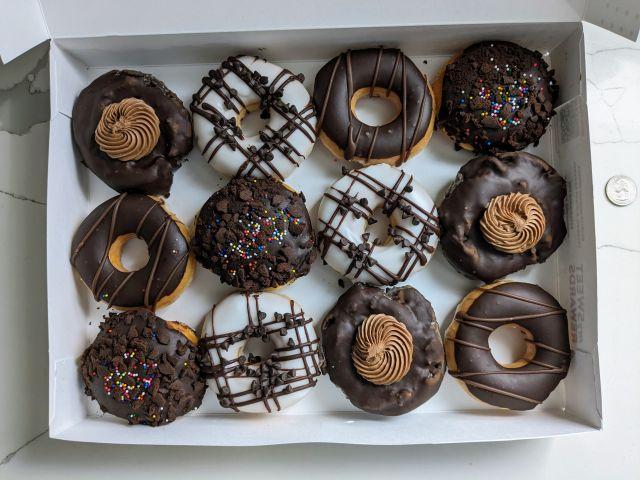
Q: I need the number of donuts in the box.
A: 12